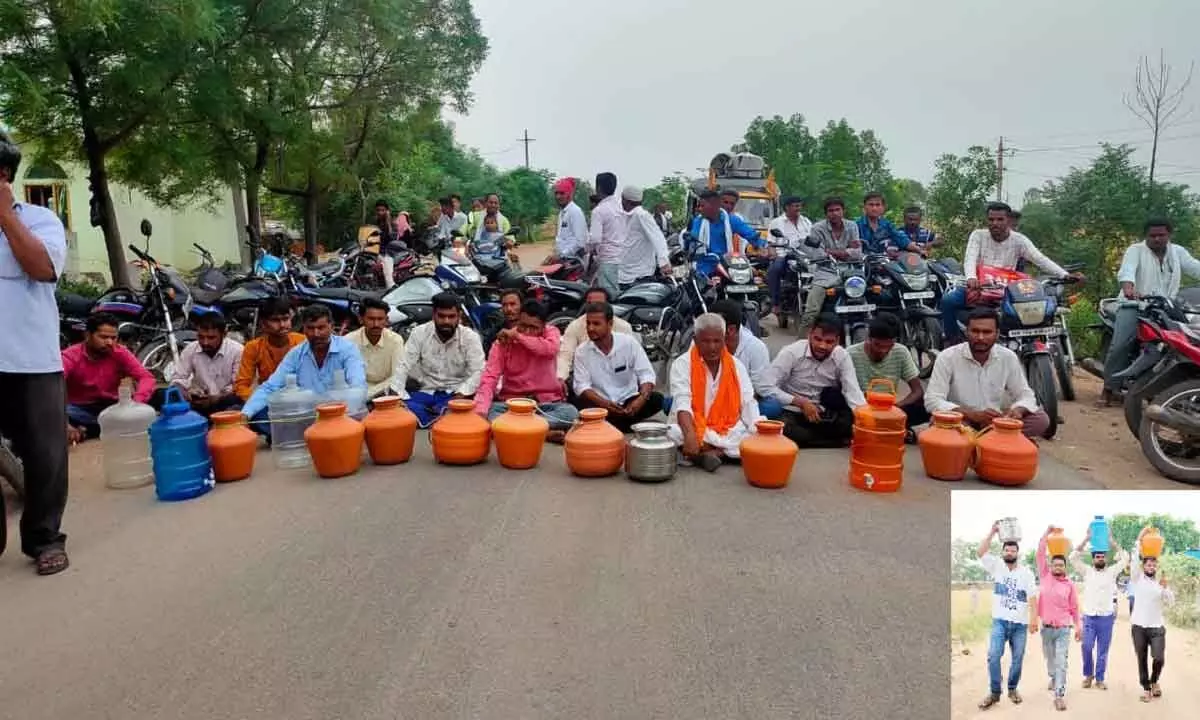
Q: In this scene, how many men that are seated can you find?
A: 15